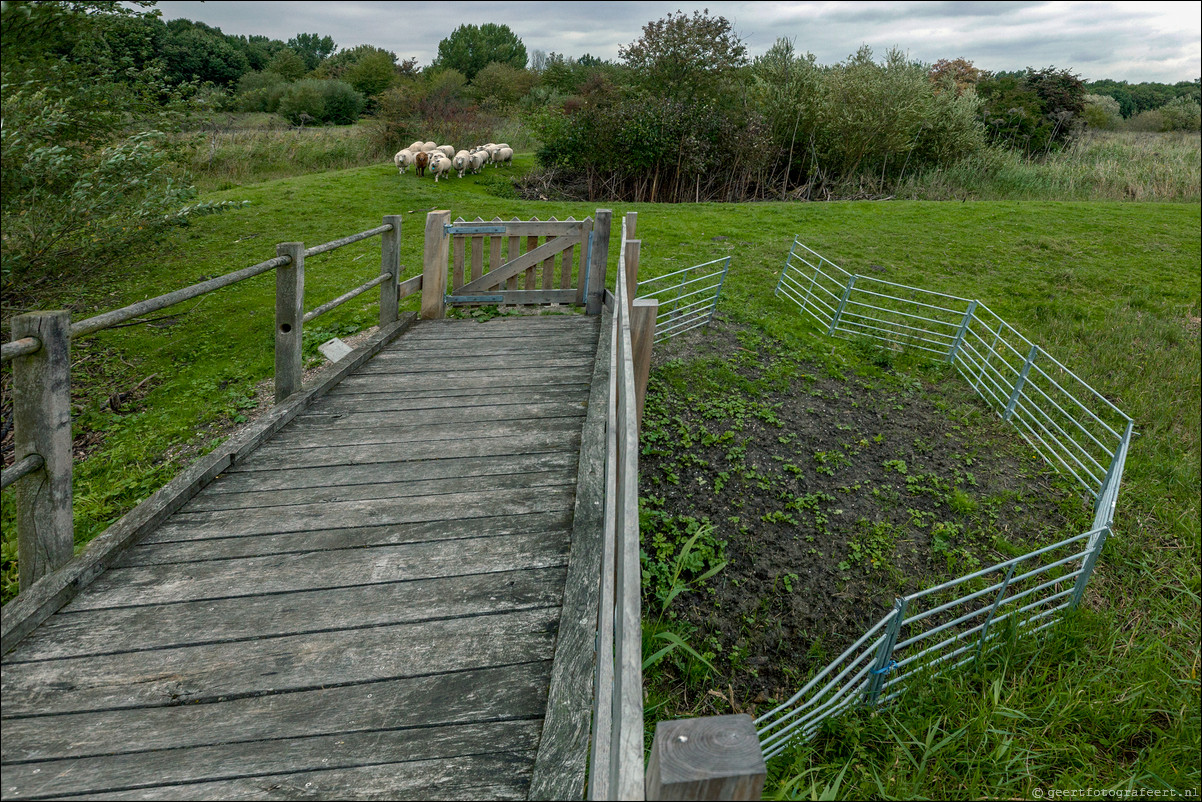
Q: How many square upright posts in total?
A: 9